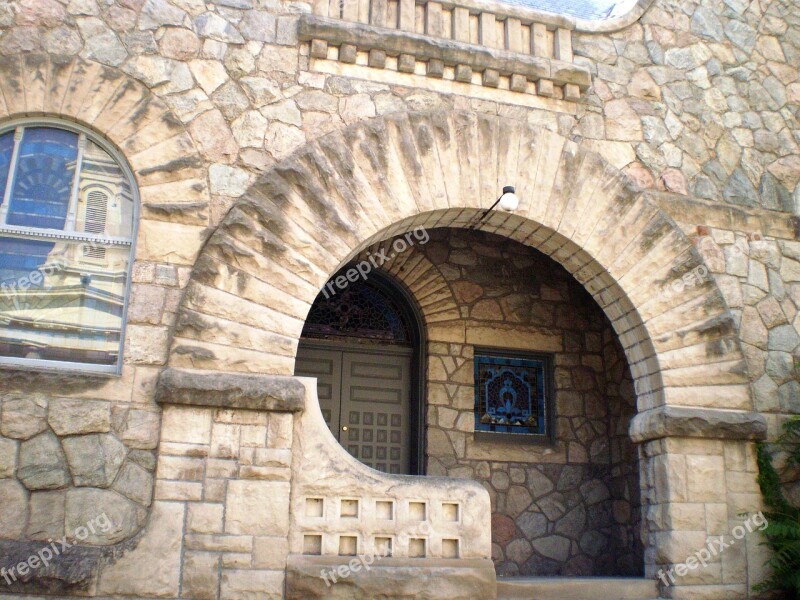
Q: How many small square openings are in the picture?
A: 10